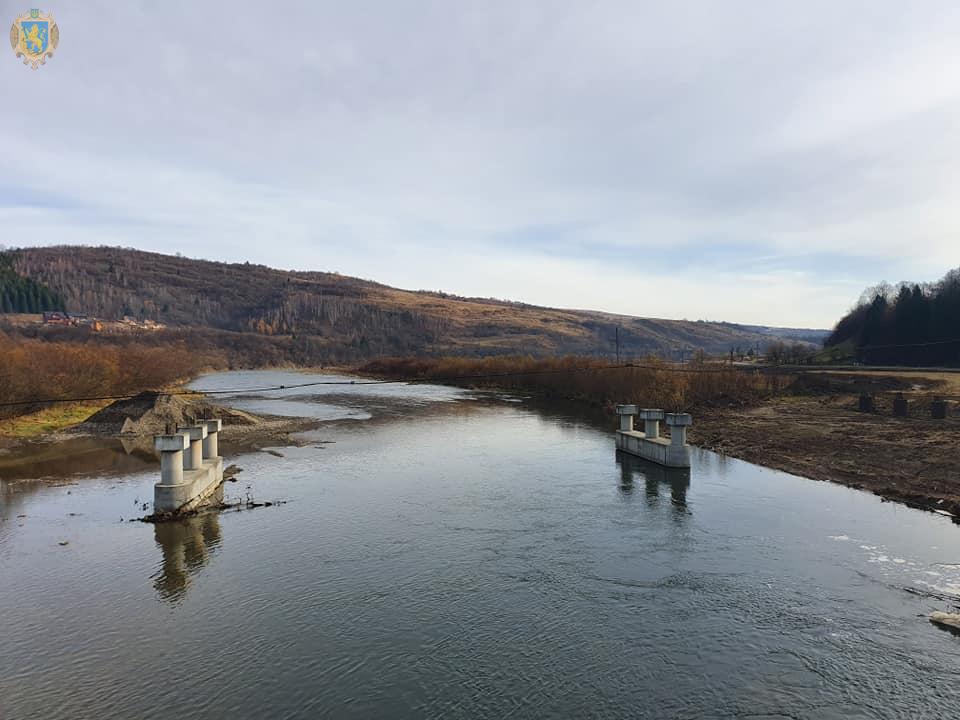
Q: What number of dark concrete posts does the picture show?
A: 3